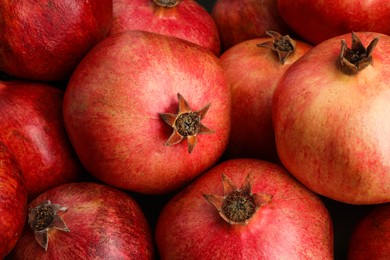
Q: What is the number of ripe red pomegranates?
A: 12